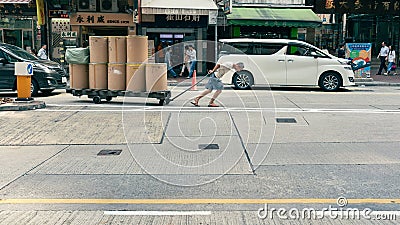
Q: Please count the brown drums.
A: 8